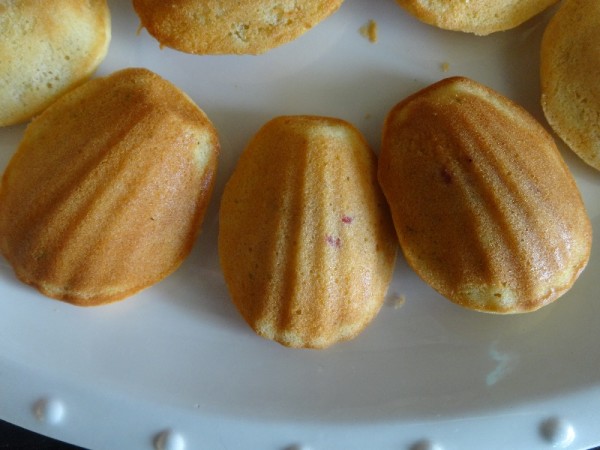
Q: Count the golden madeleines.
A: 7